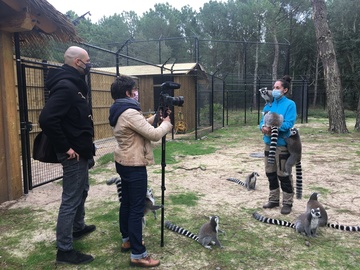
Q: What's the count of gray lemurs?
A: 8